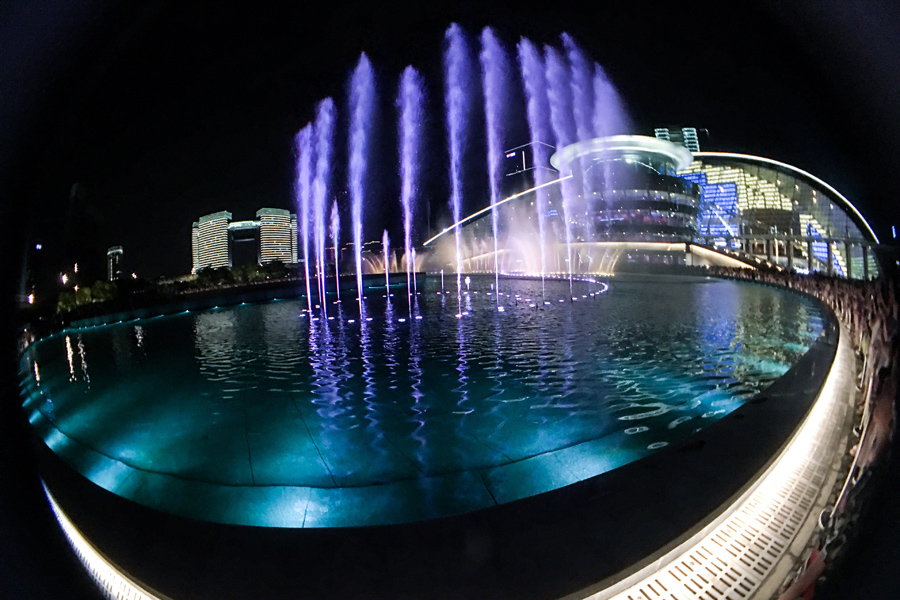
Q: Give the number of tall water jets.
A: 10